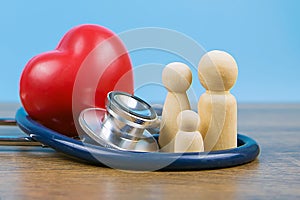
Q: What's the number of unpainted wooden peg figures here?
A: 3